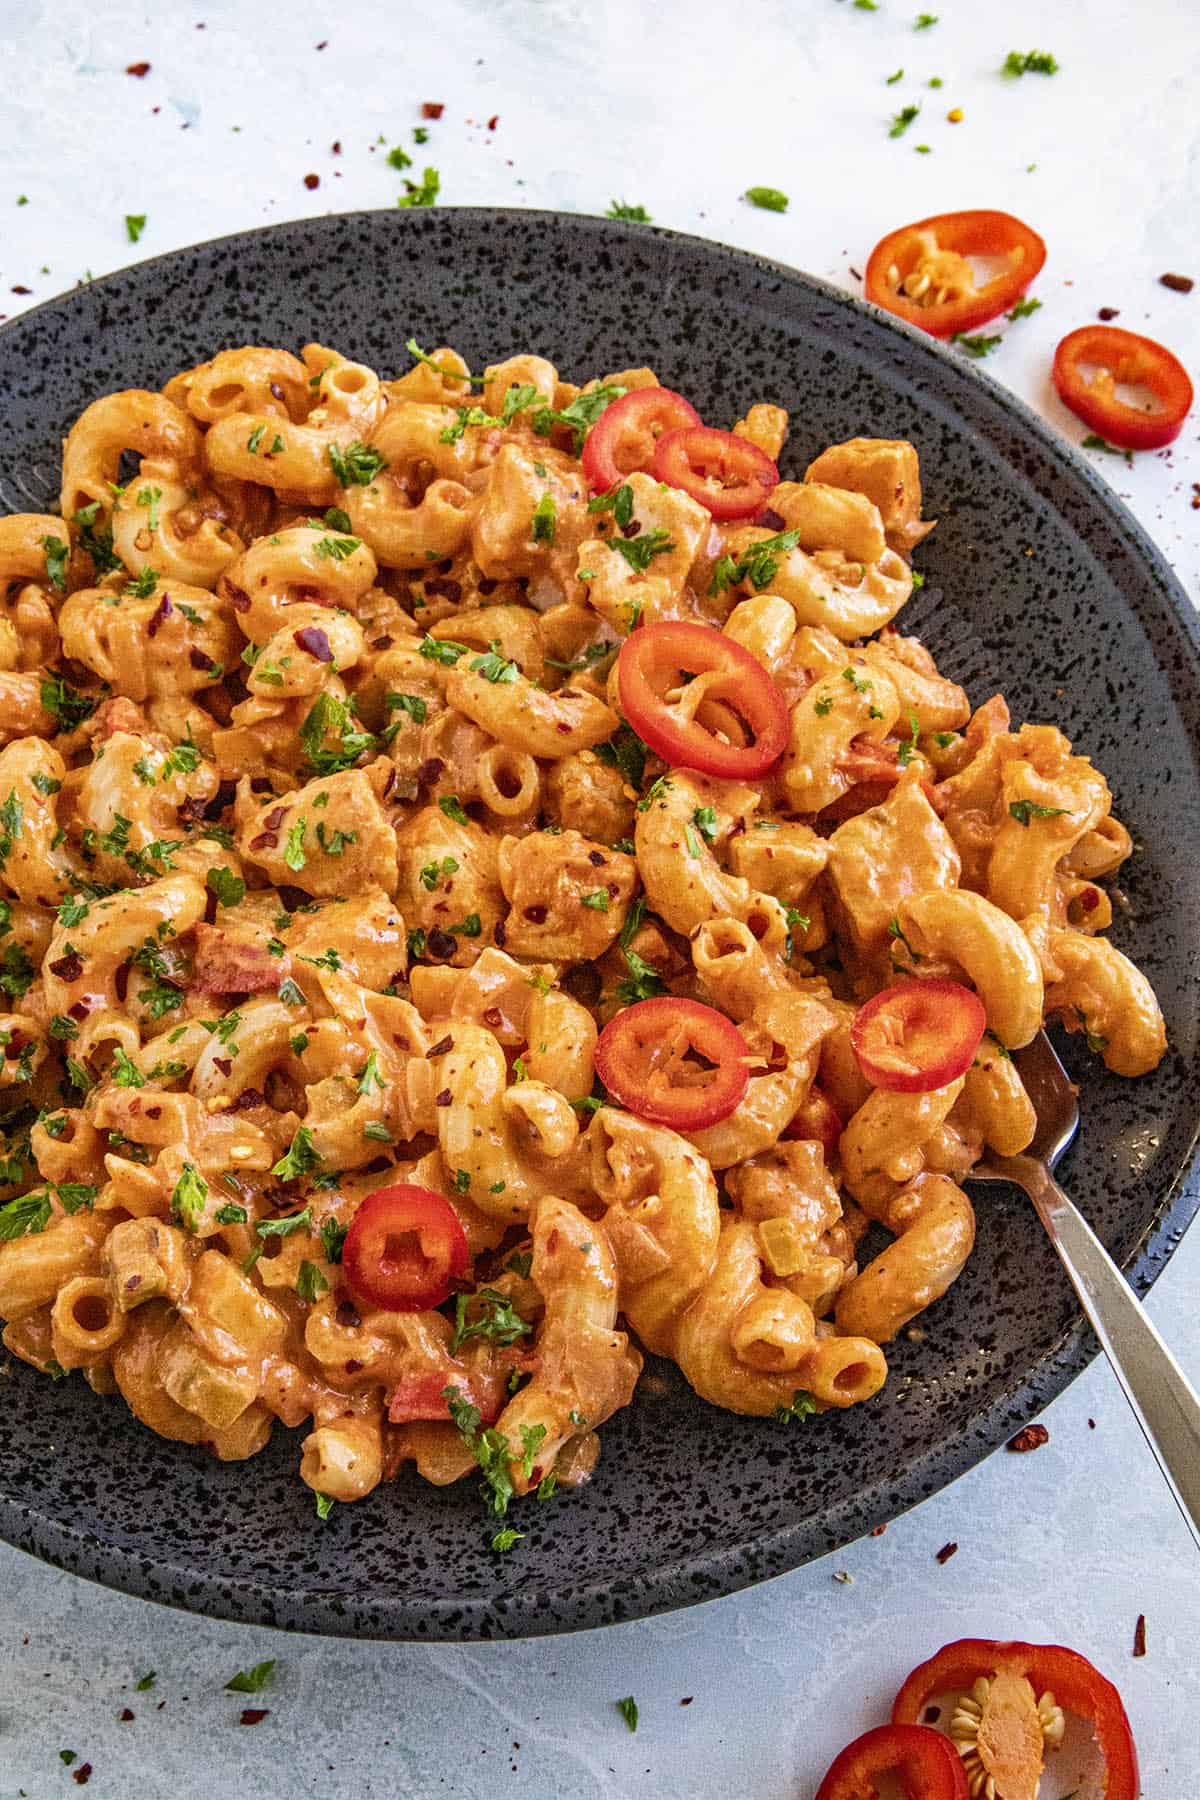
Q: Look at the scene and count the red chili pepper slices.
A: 10